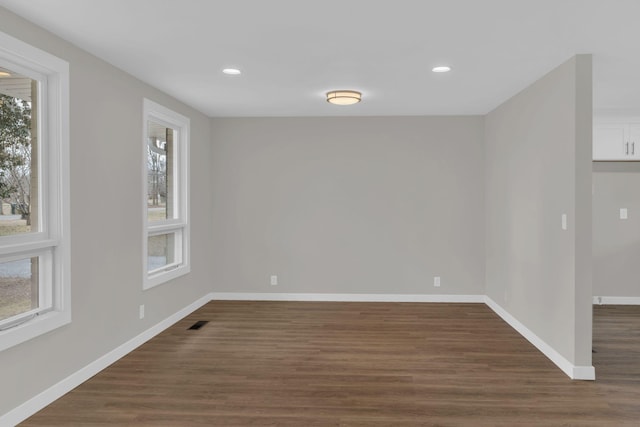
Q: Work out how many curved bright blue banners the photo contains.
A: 0